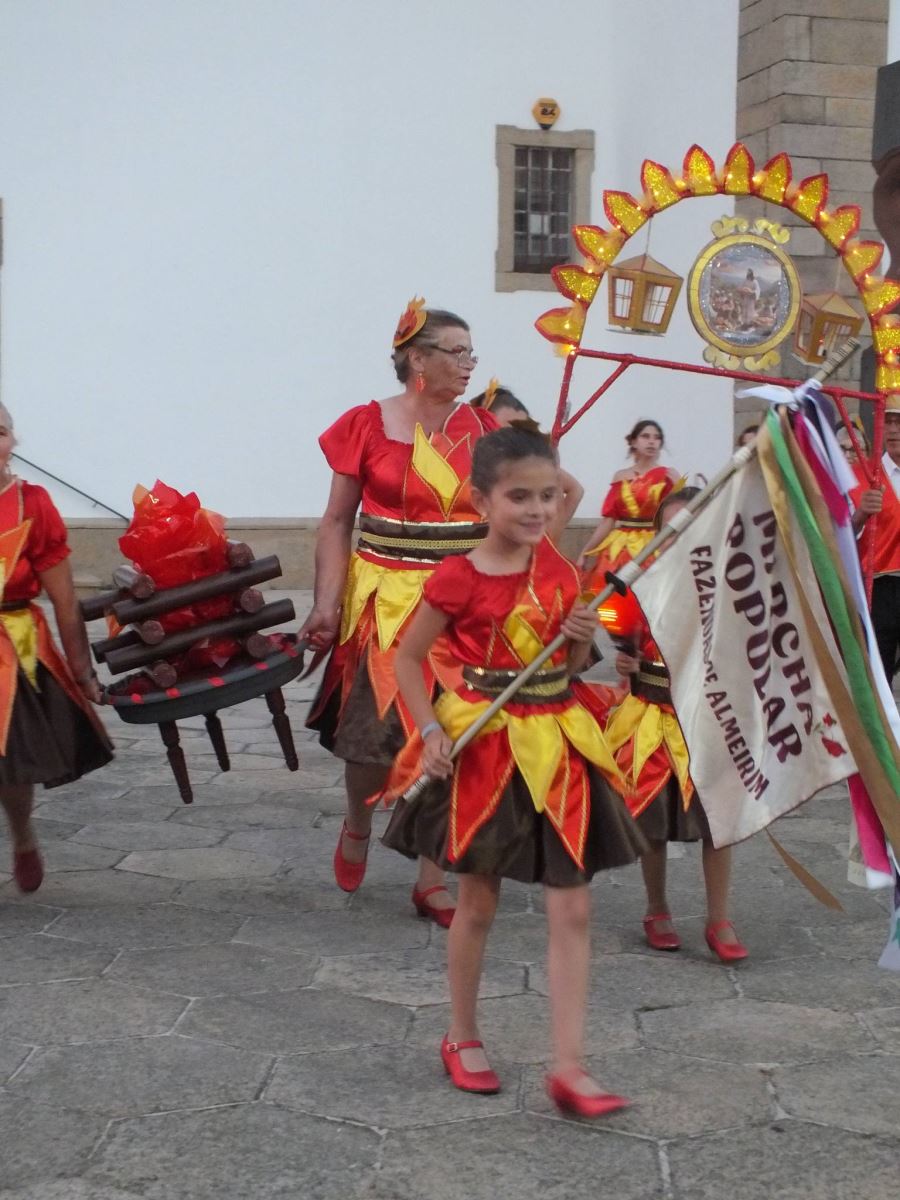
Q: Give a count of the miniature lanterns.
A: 2